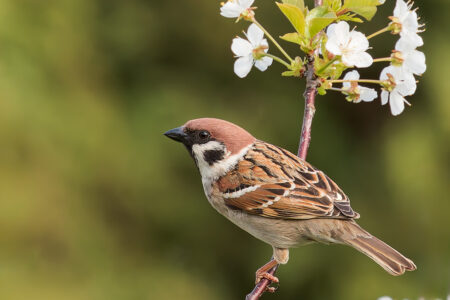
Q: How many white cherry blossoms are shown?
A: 7